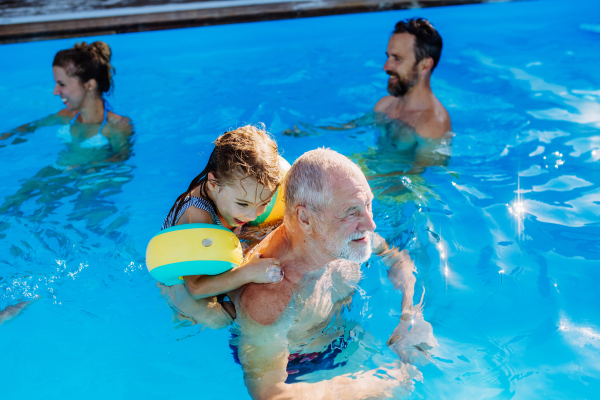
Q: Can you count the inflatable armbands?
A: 2